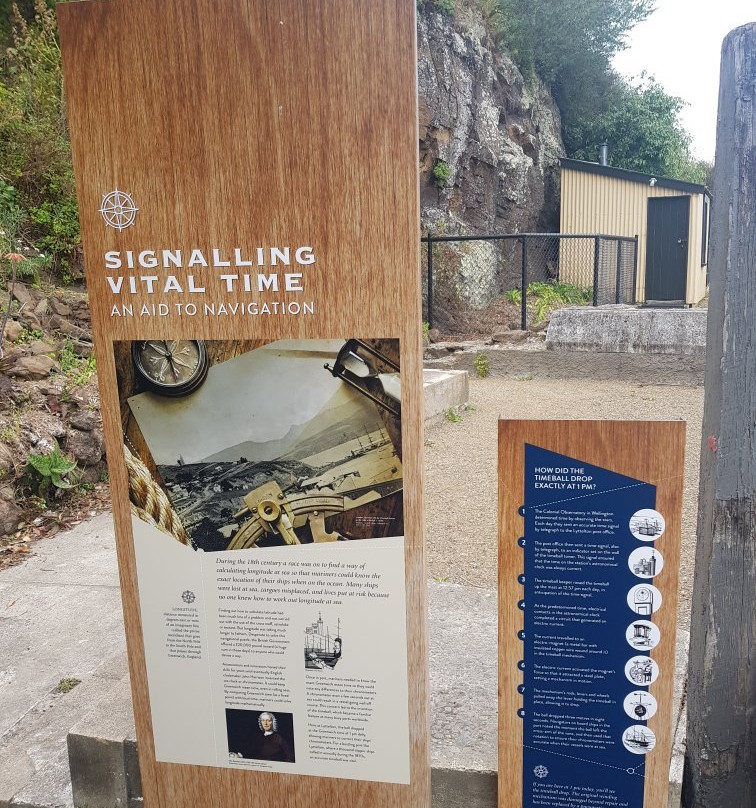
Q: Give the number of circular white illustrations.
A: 7